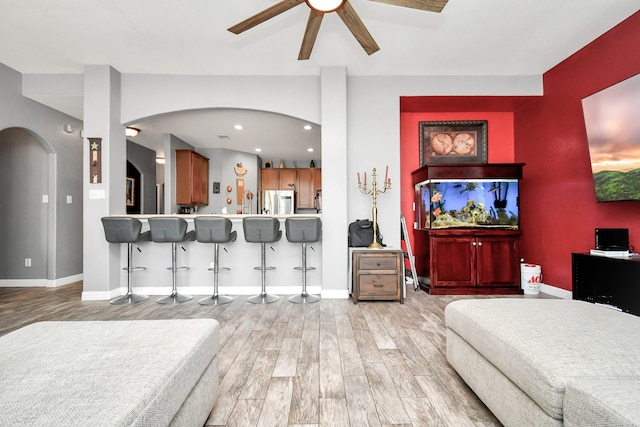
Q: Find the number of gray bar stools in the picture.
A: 5